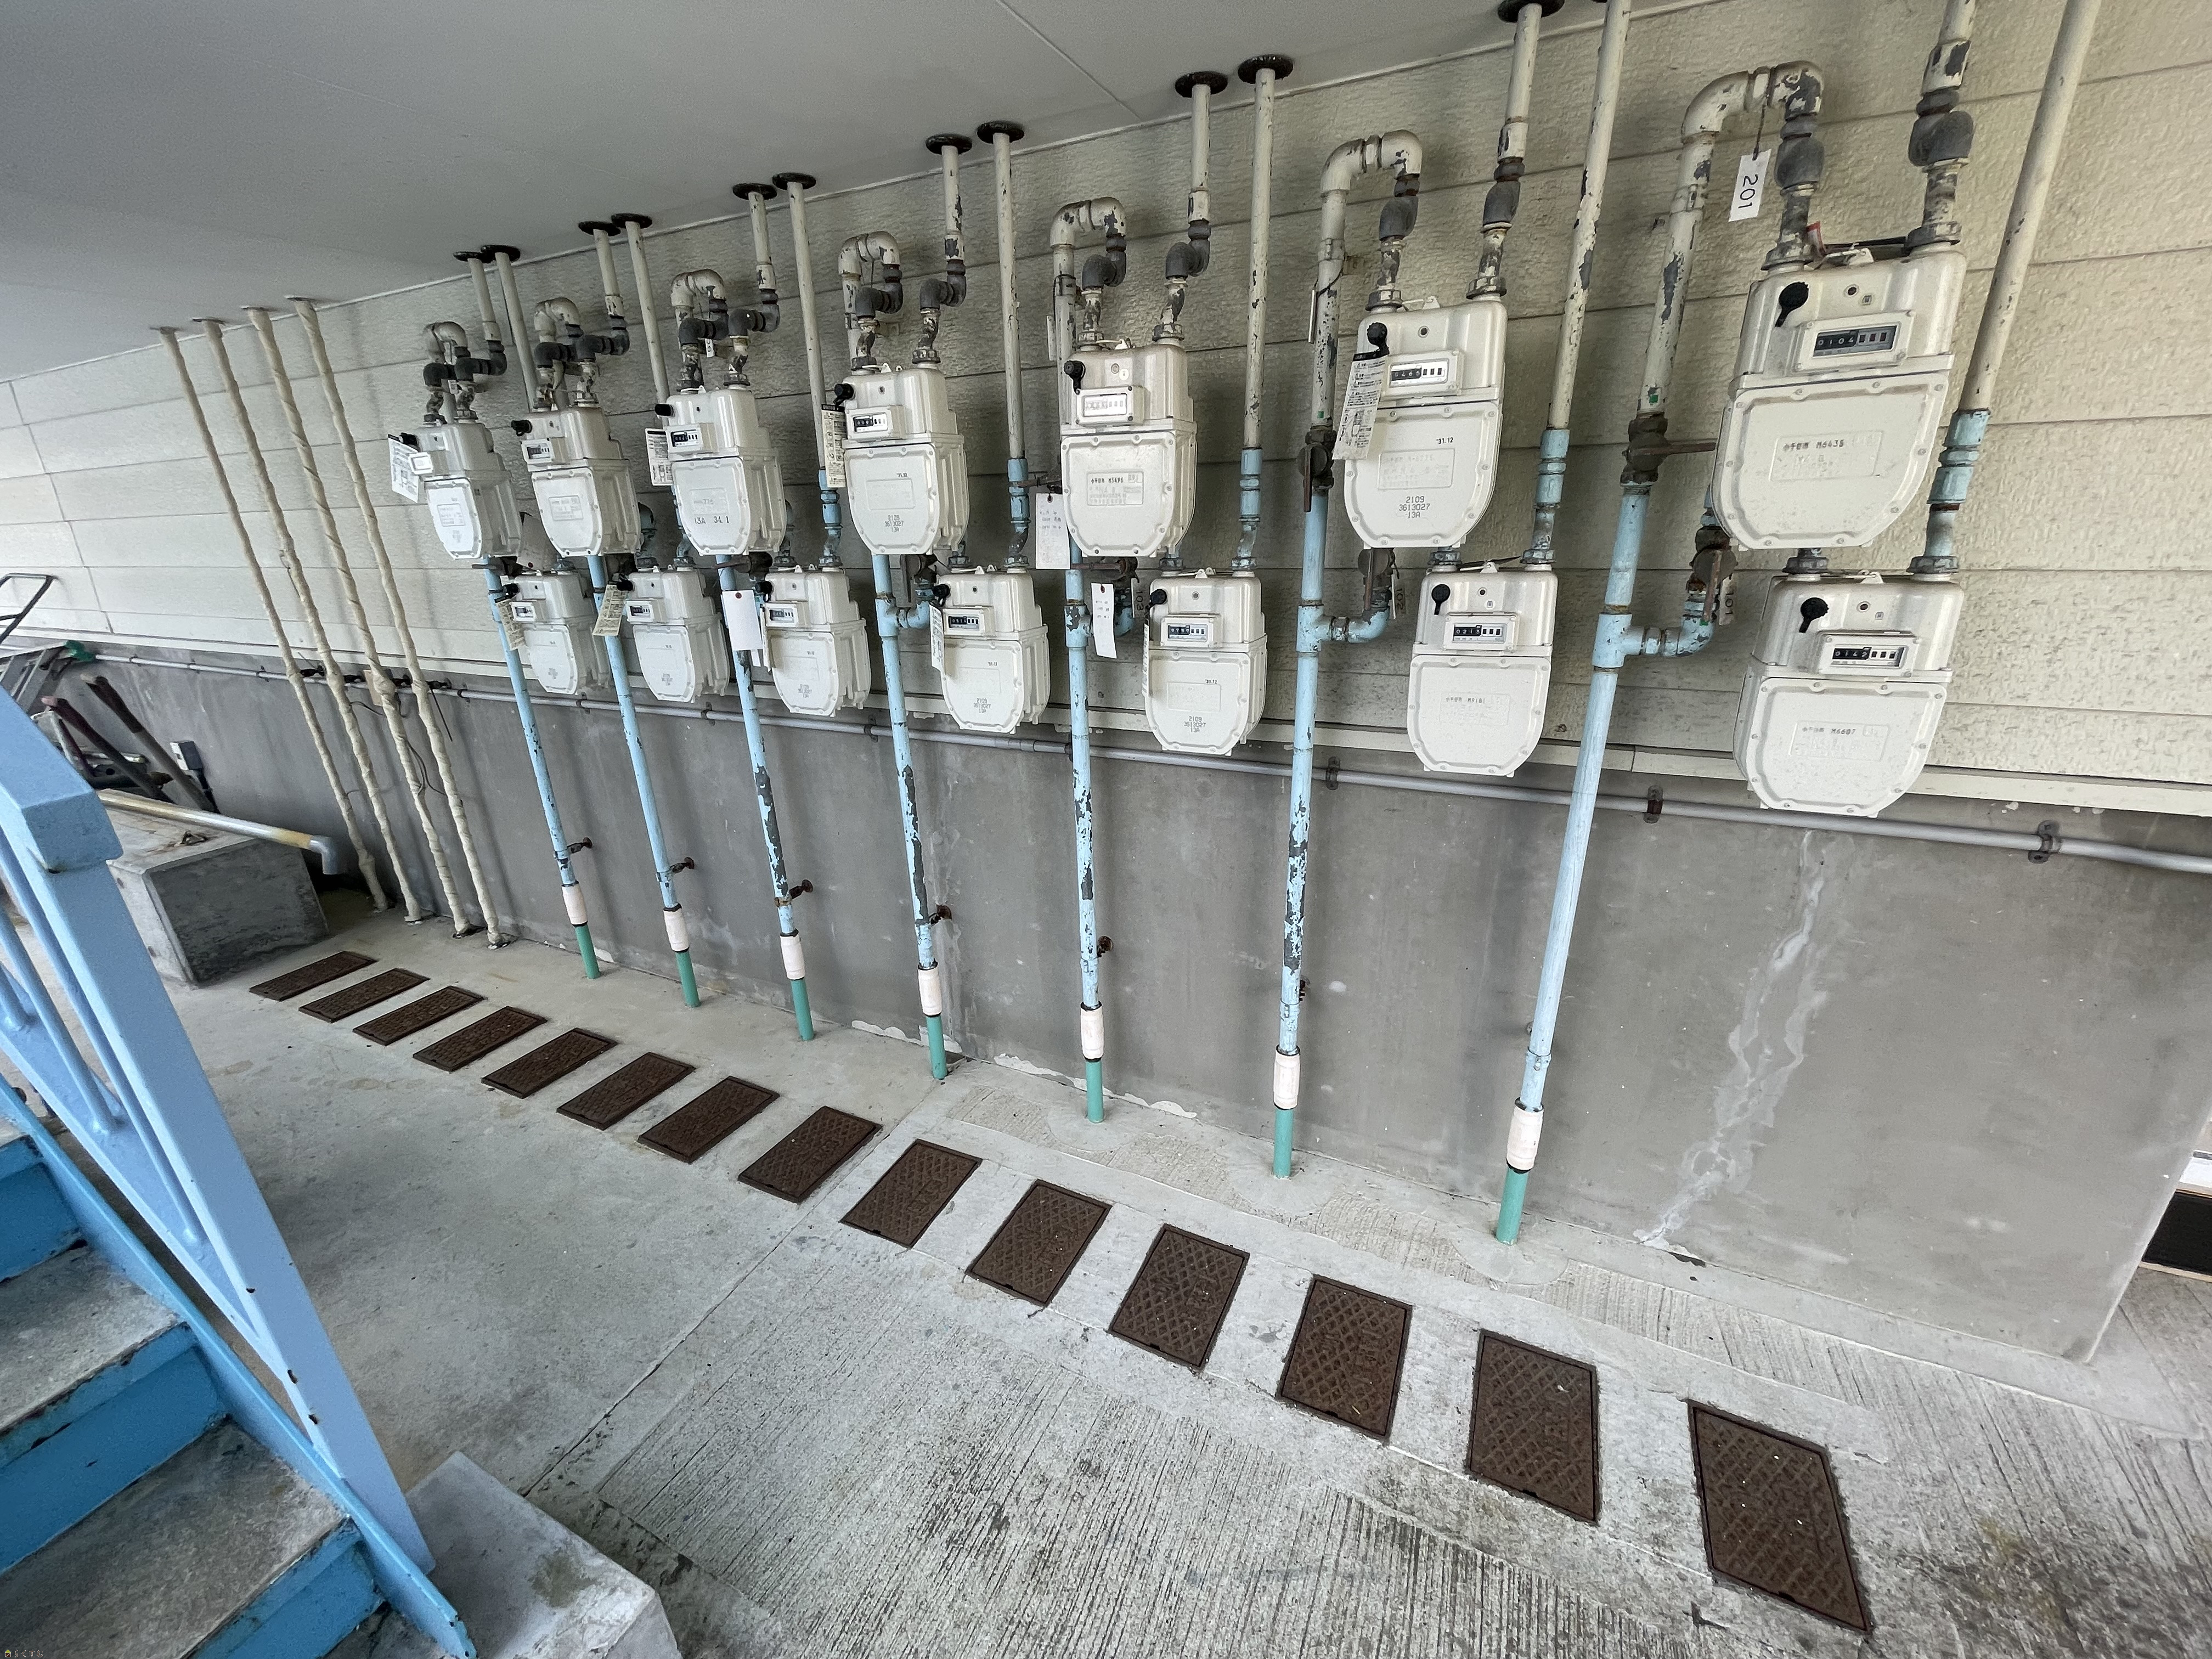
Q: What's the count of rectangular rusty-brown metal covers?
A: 14